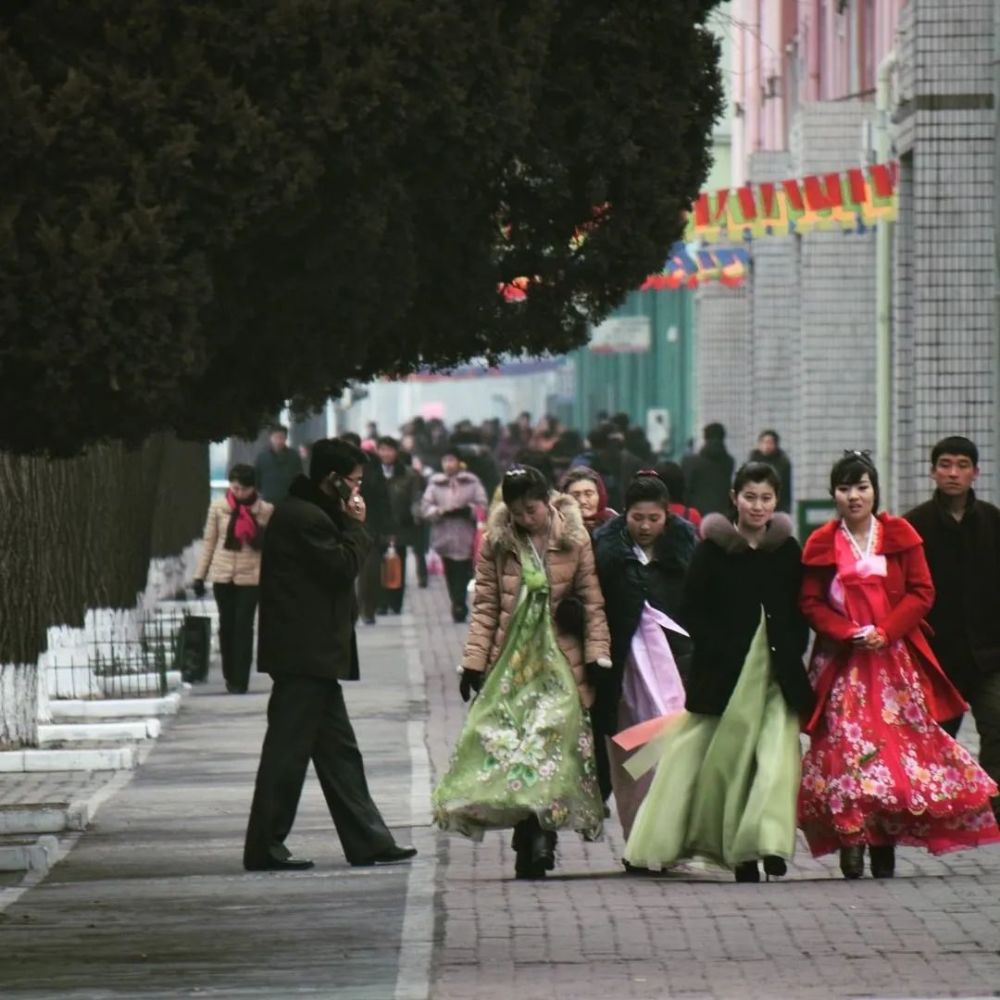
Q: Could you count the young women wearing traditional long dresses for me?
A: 4